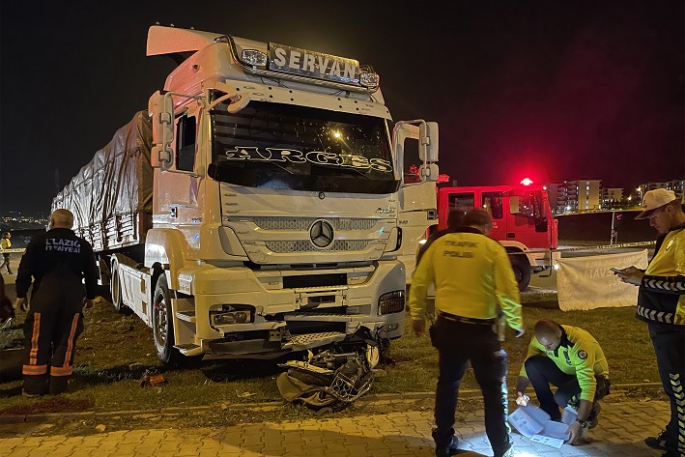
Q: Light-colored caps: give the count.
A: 1